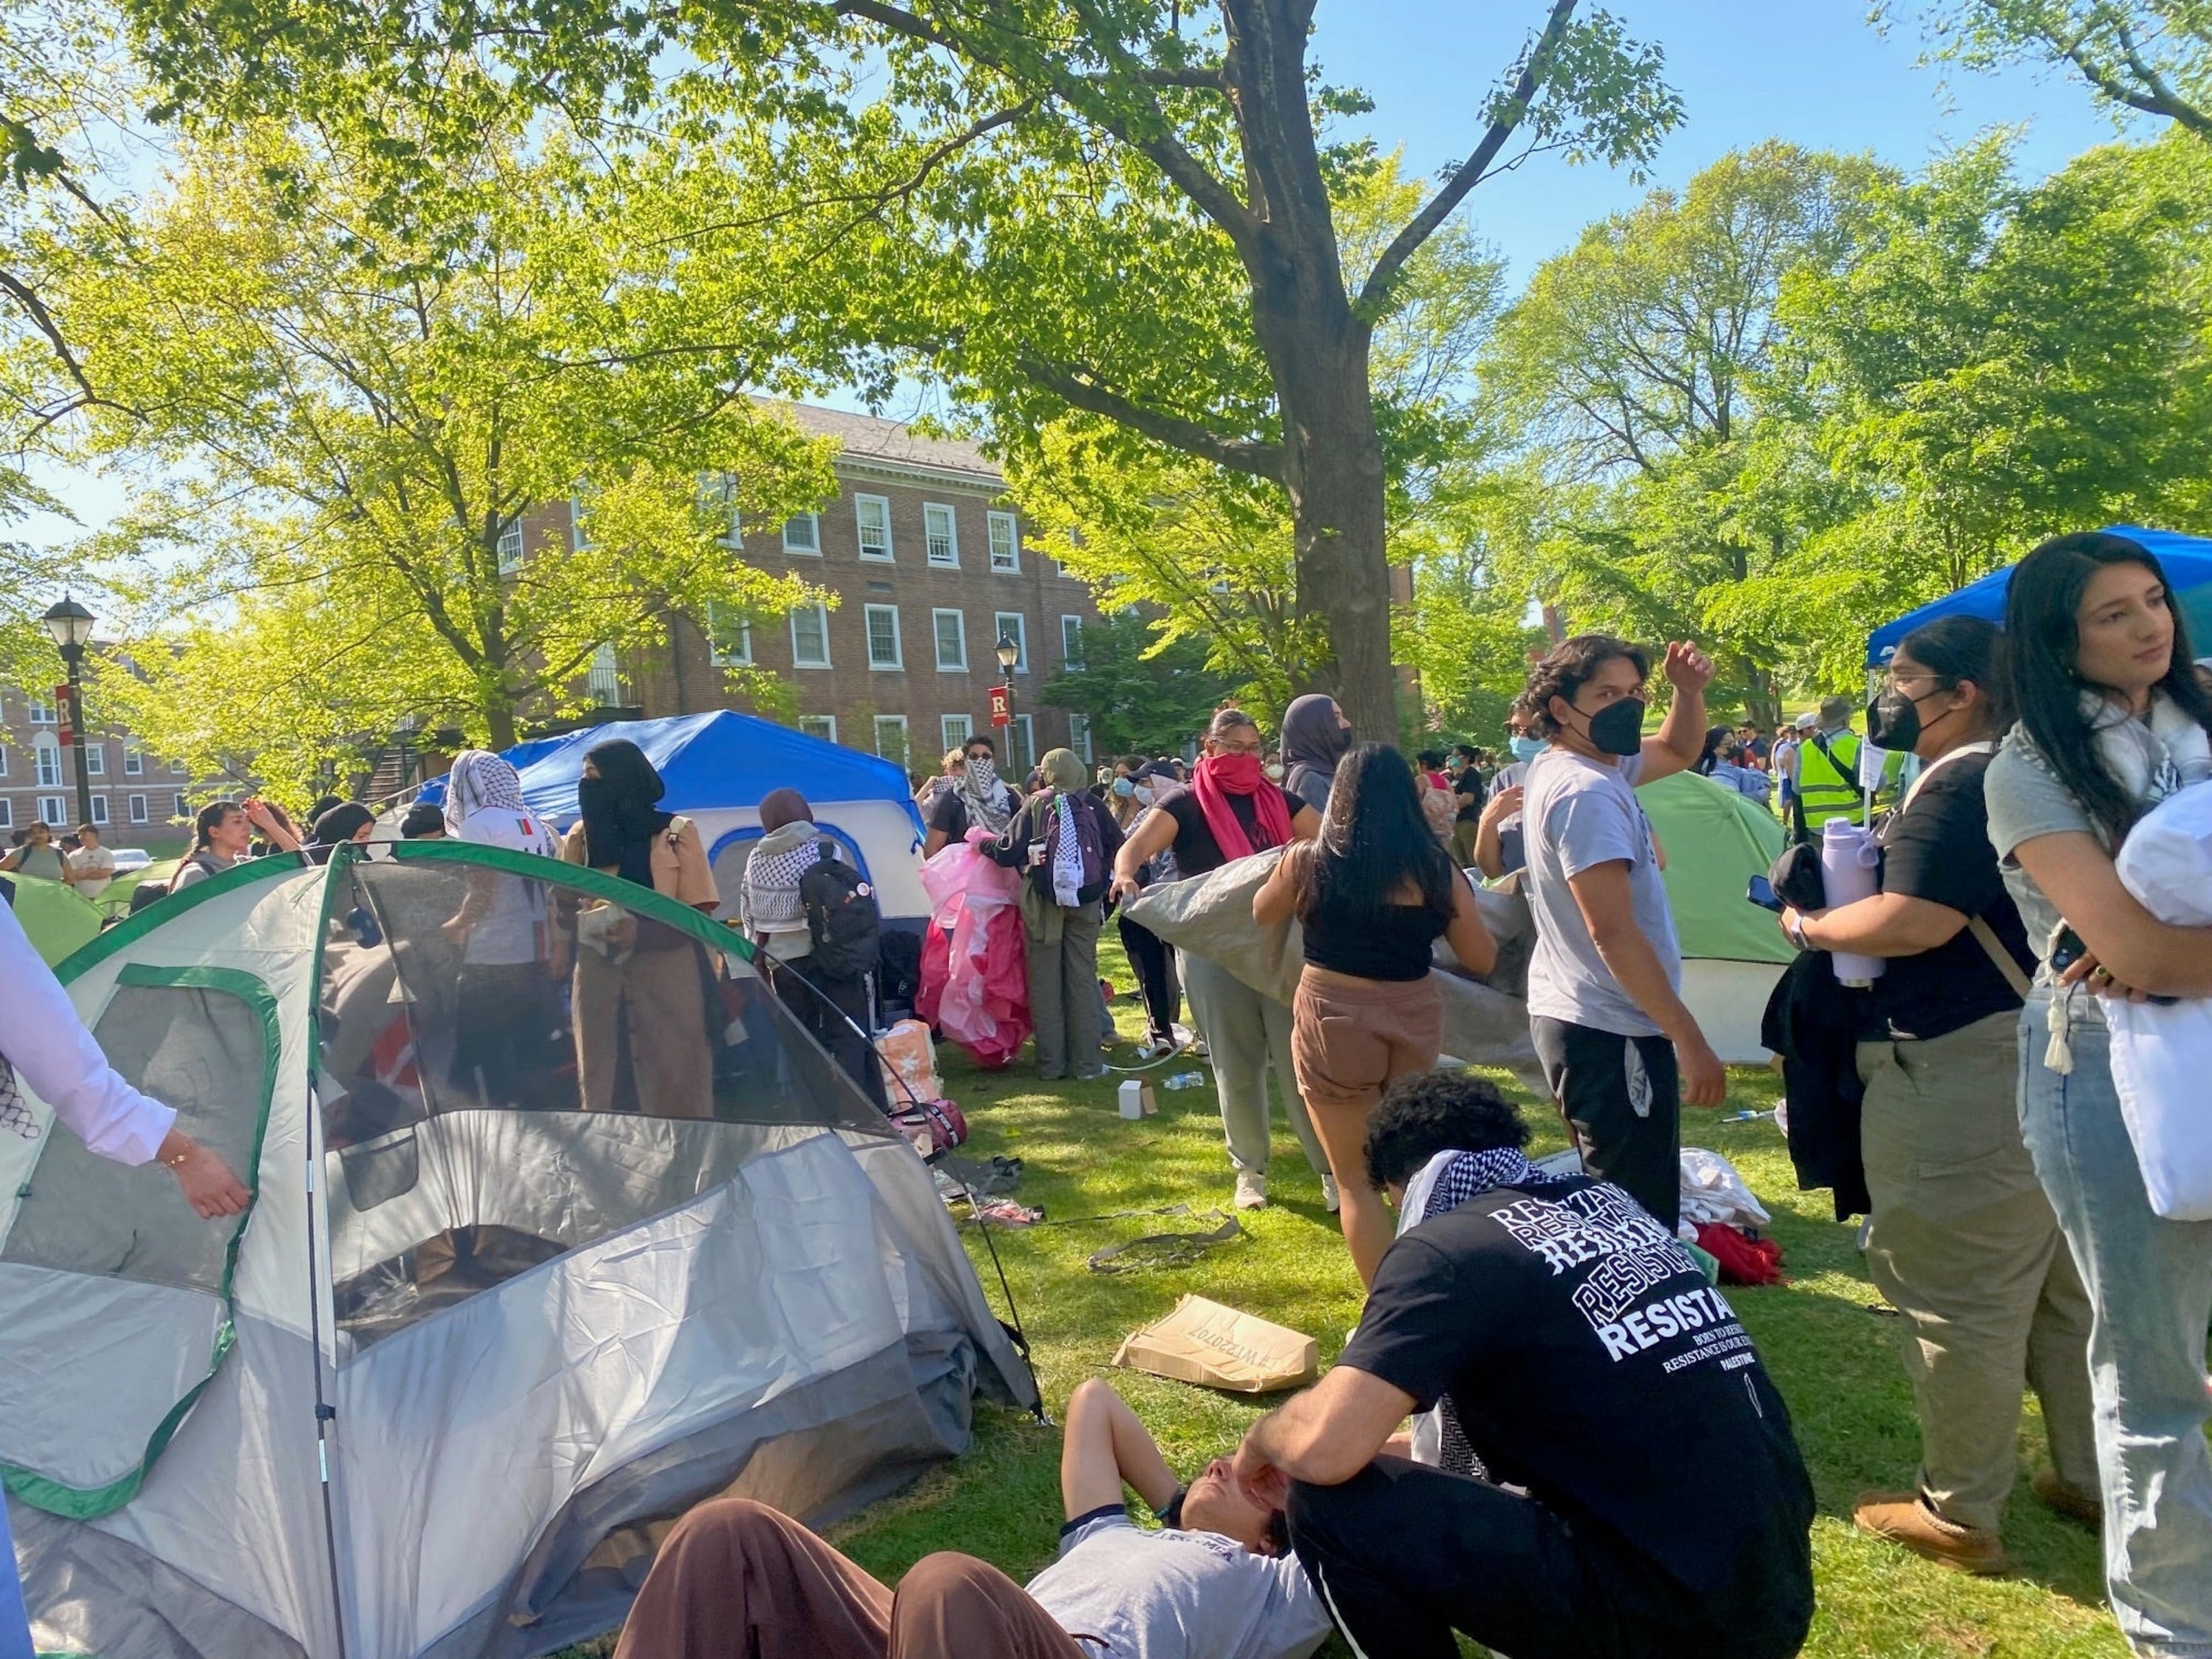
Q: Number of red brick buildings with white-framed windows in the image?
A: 2